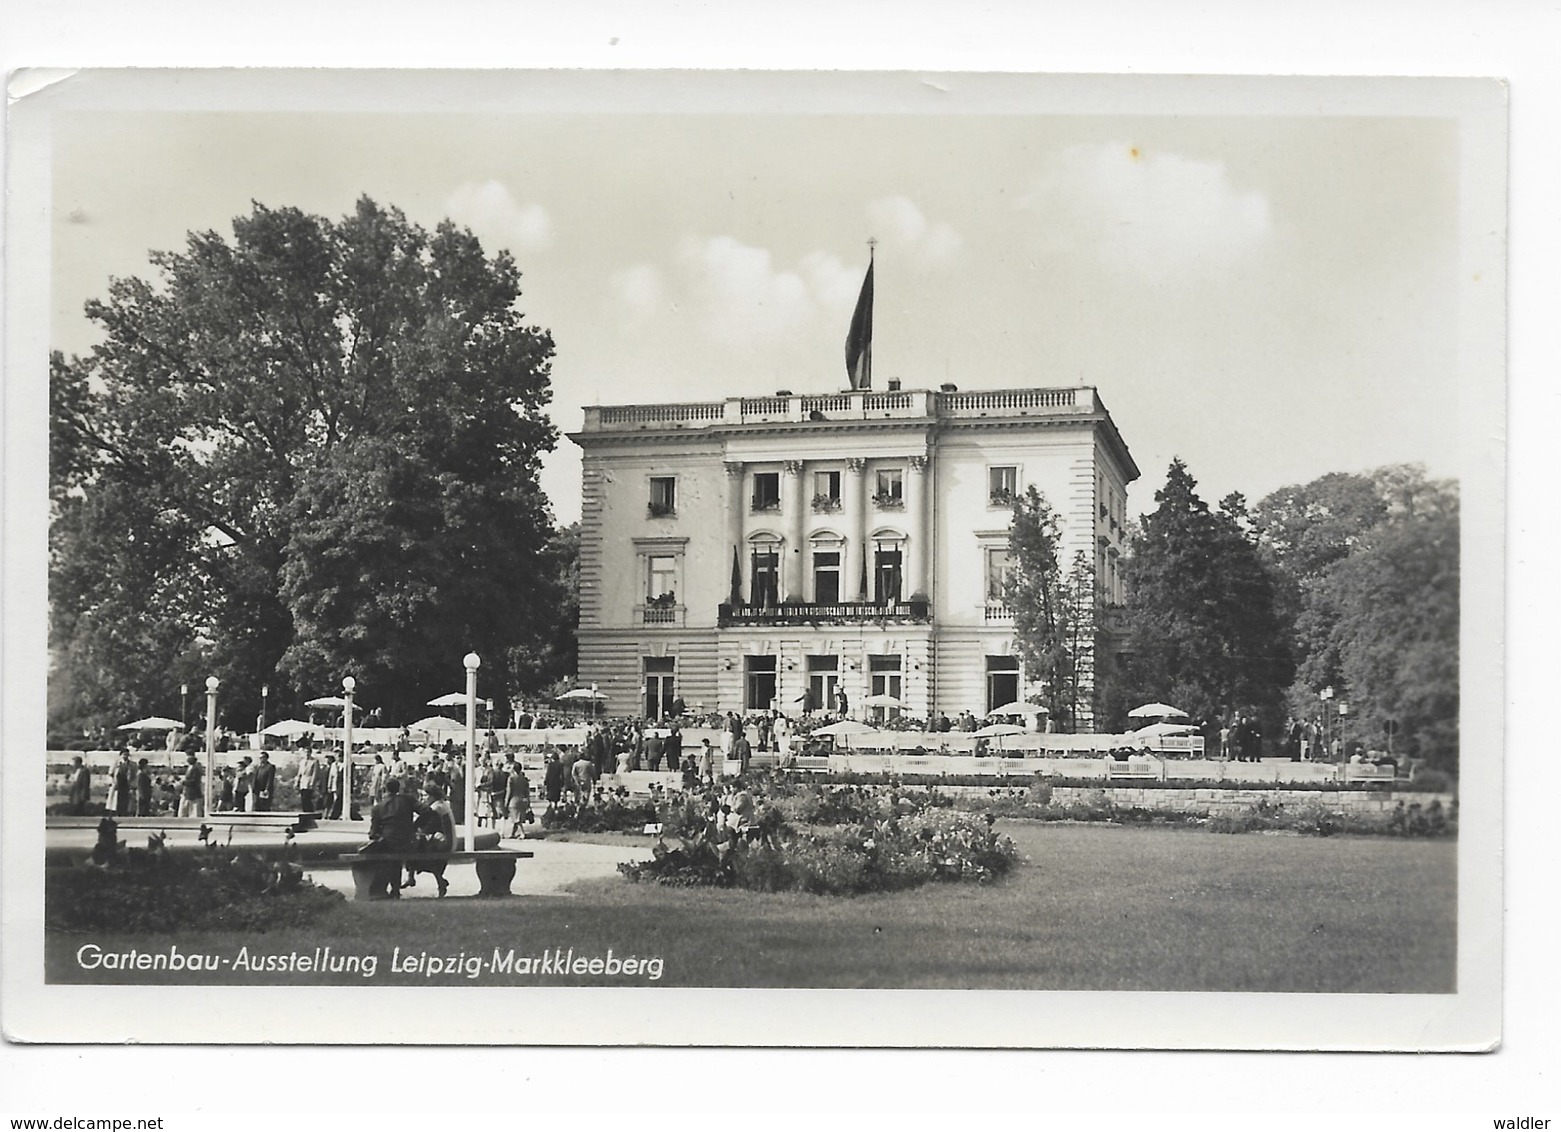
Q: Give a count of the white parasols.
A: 12